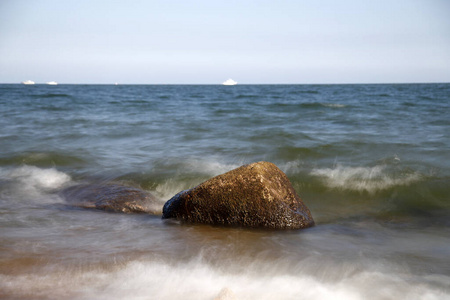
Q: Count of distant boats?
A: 3